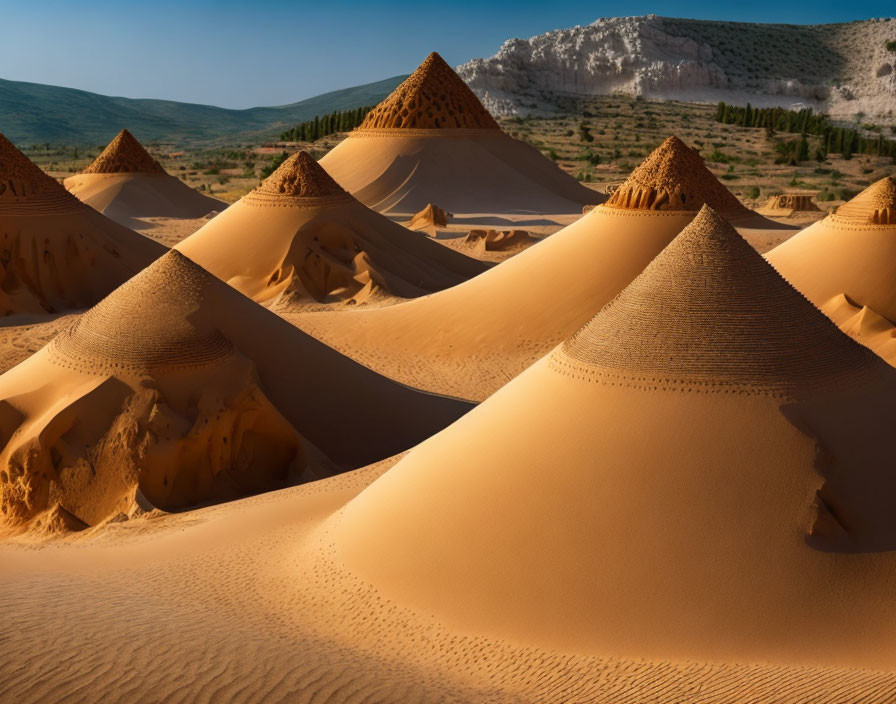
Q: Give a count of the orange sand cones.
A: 8